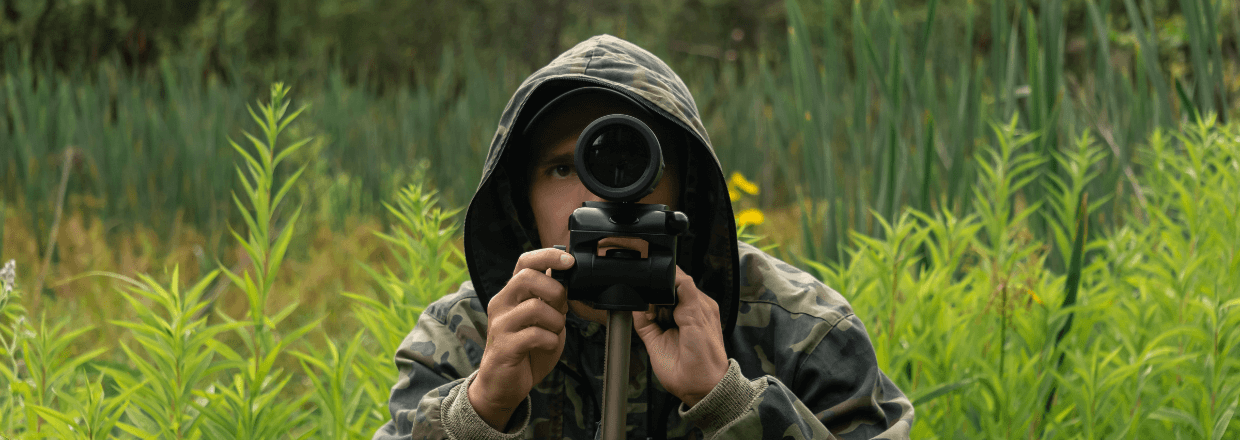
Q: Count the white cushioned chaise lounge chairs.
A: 0